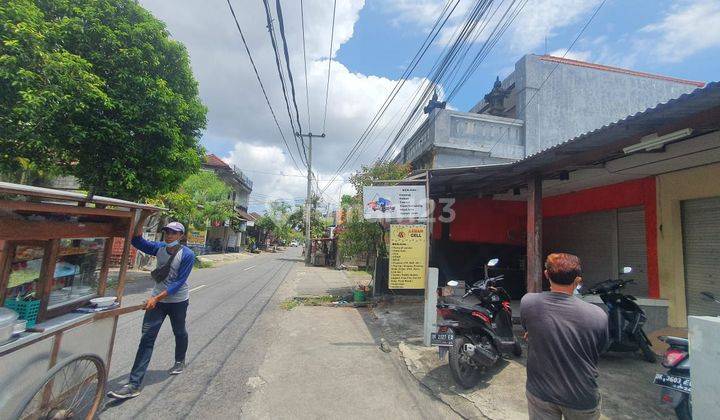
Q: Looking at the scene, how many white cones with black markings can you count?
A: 0